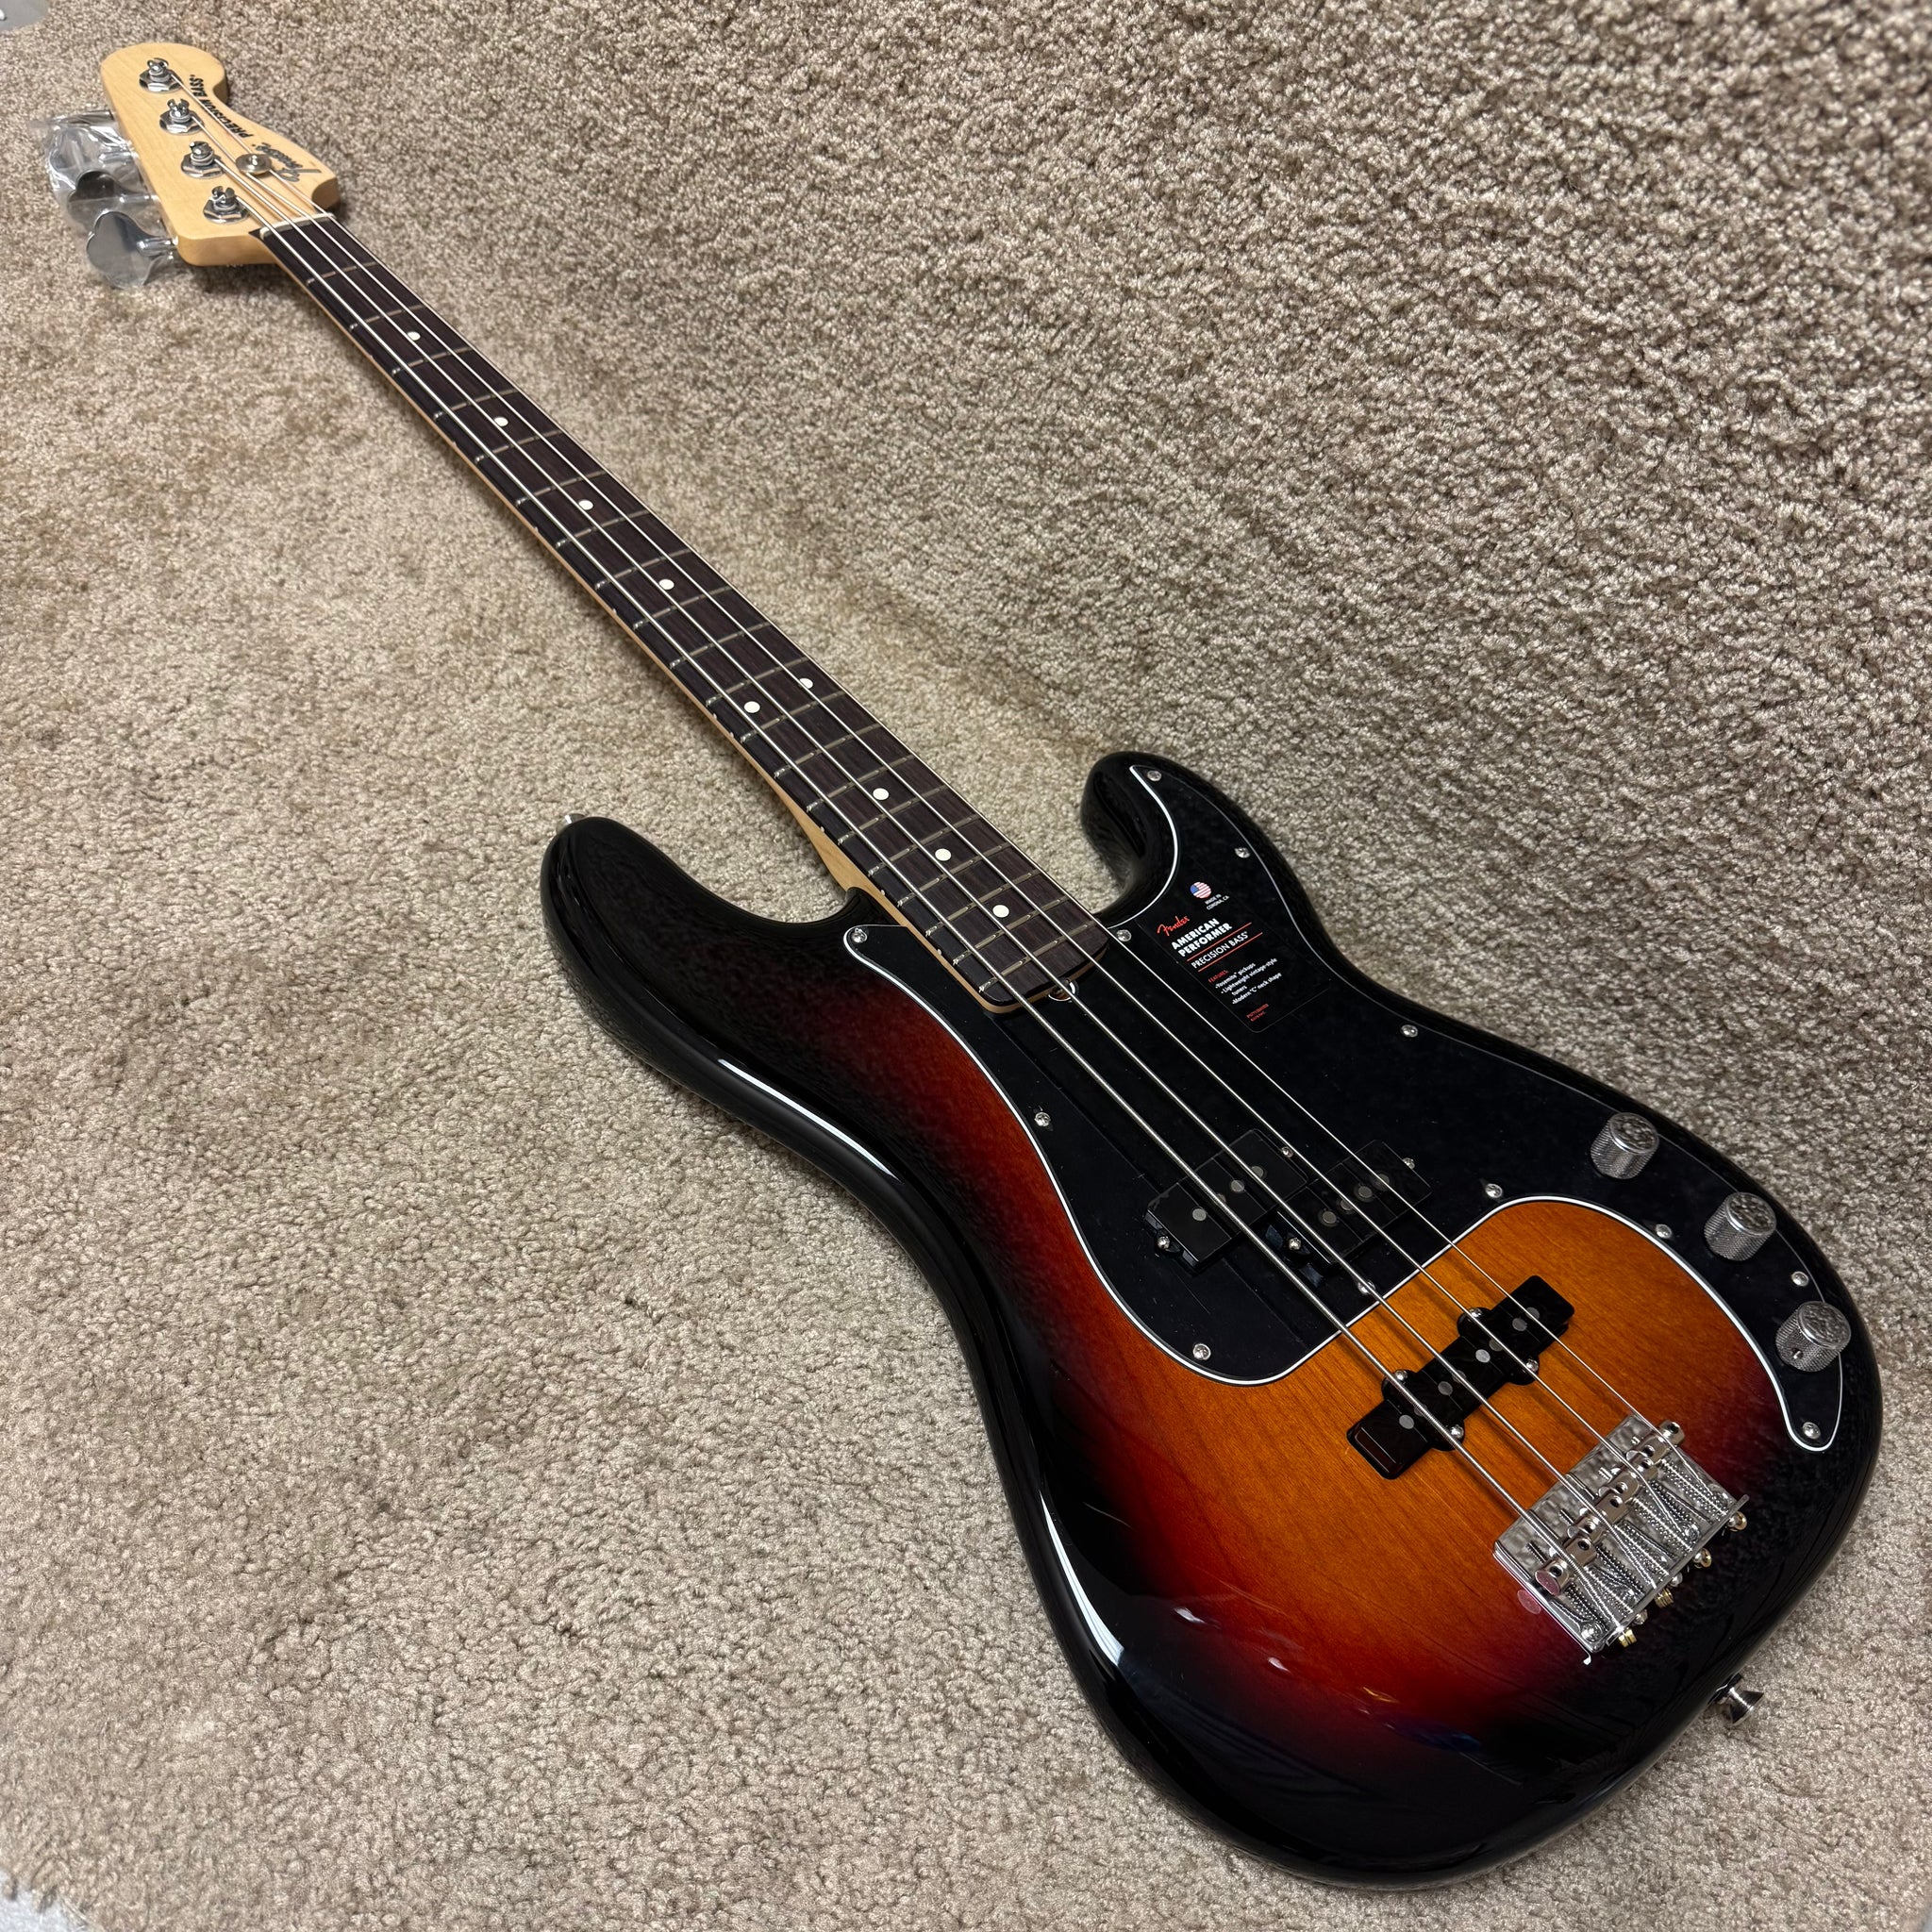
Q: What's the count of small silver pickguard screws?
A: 12